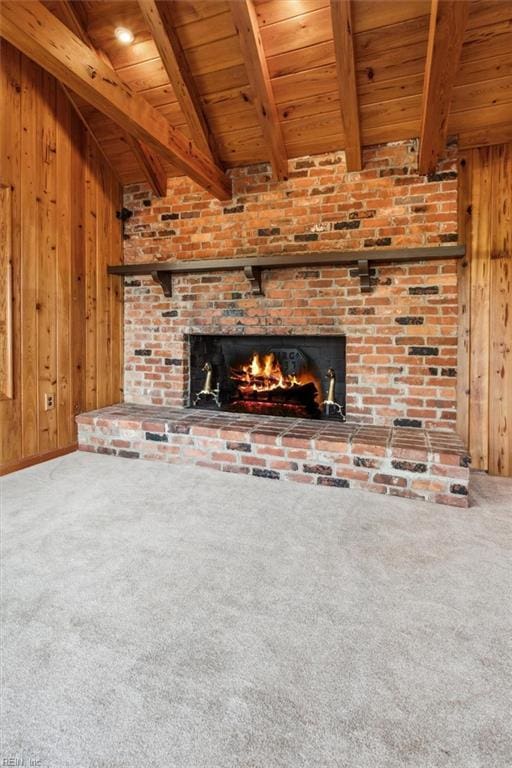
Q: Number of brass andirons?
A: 2